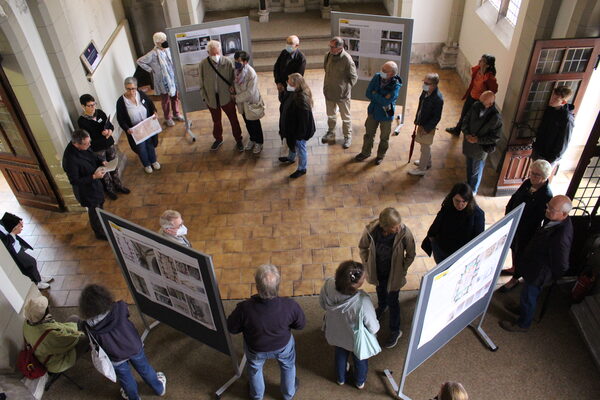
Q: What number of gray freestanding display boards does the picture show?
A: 4